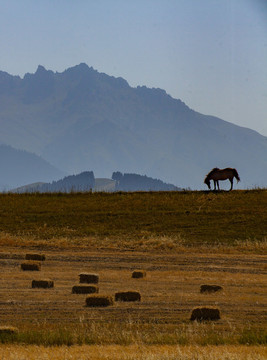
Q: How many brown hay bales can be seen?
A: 11